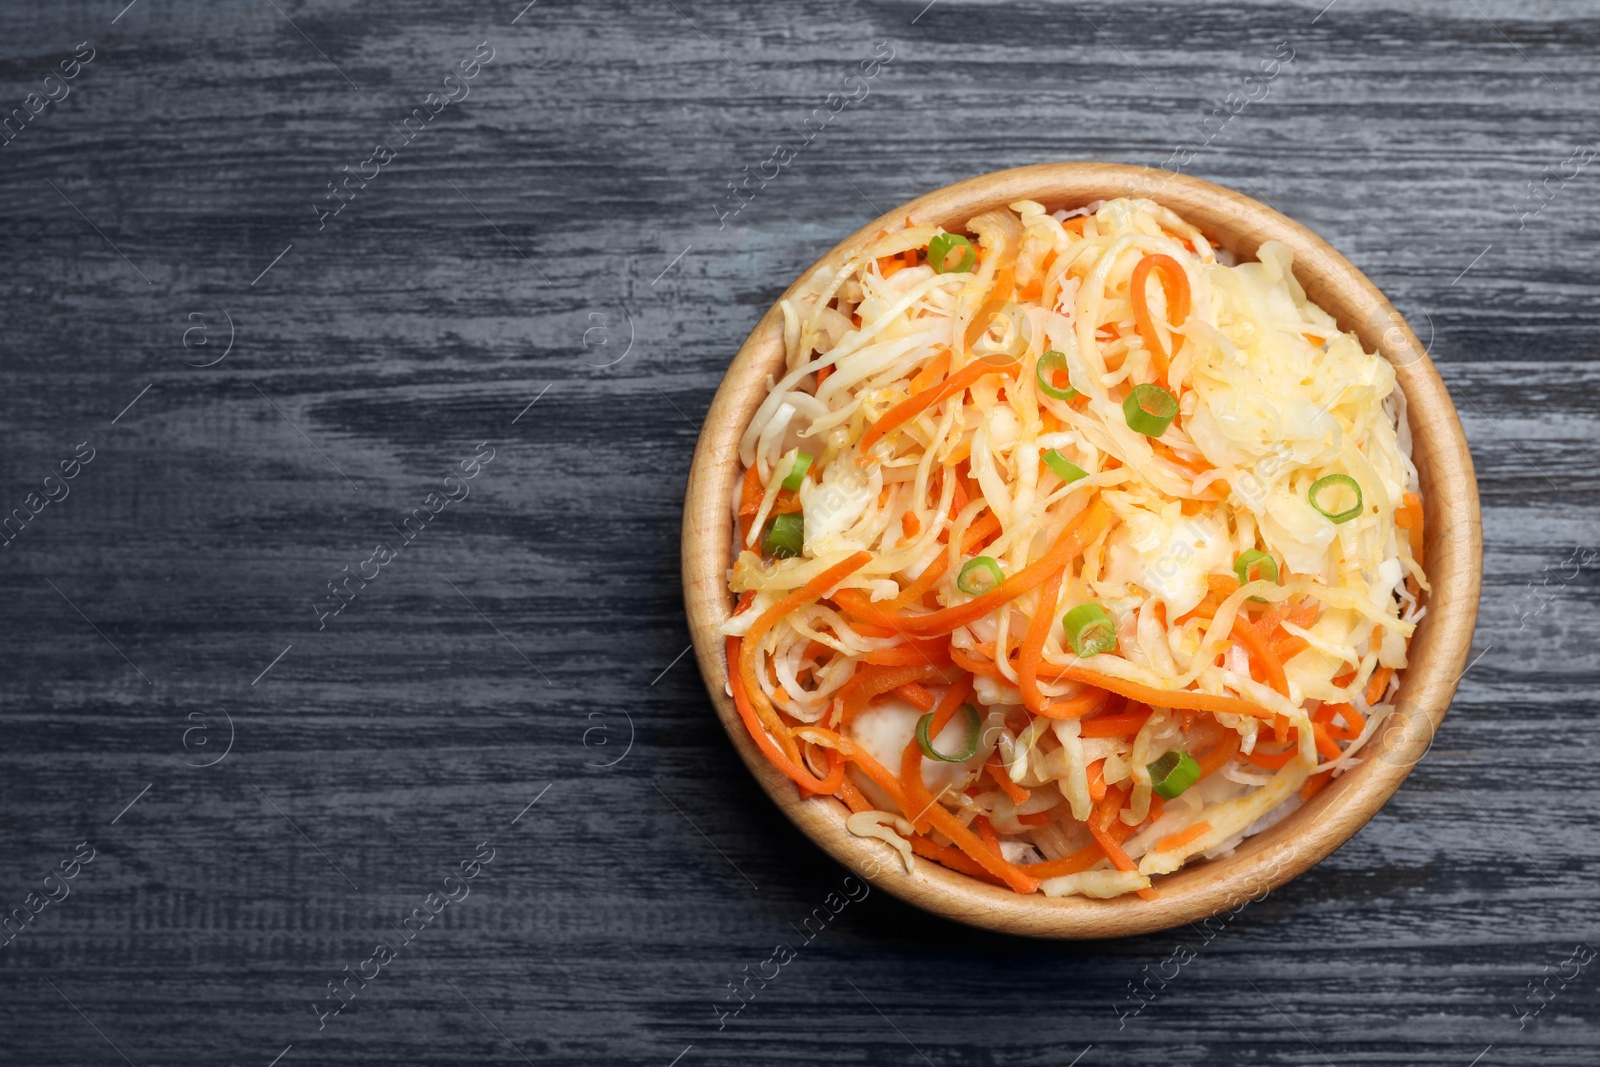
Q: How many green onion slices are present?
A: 12